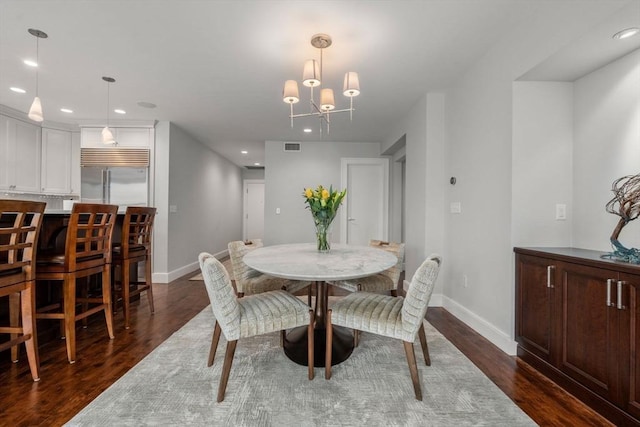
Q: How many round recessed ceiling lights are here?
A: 8